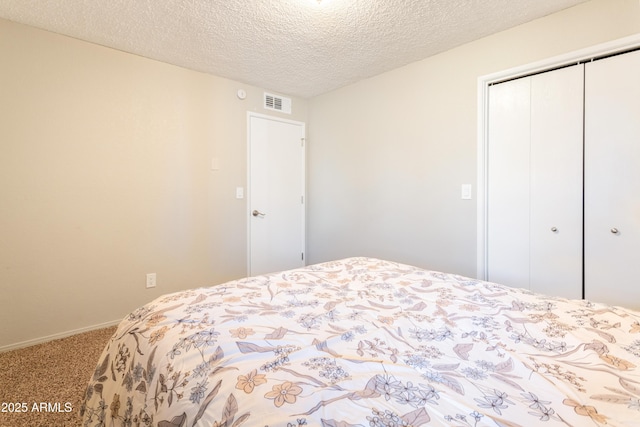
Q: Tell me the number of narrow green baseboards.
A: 0